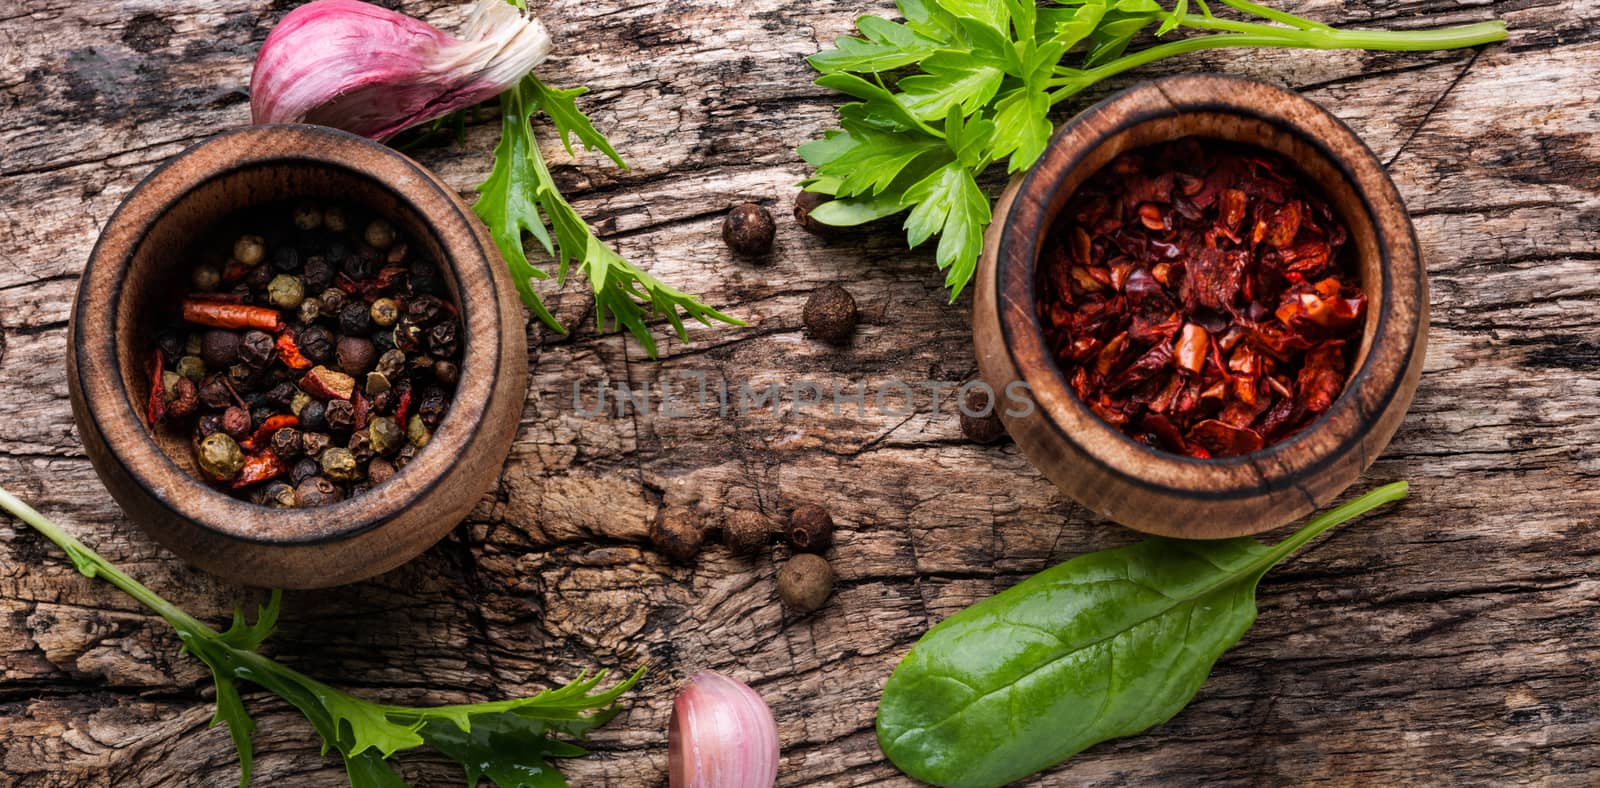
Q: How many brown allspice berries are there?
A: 8